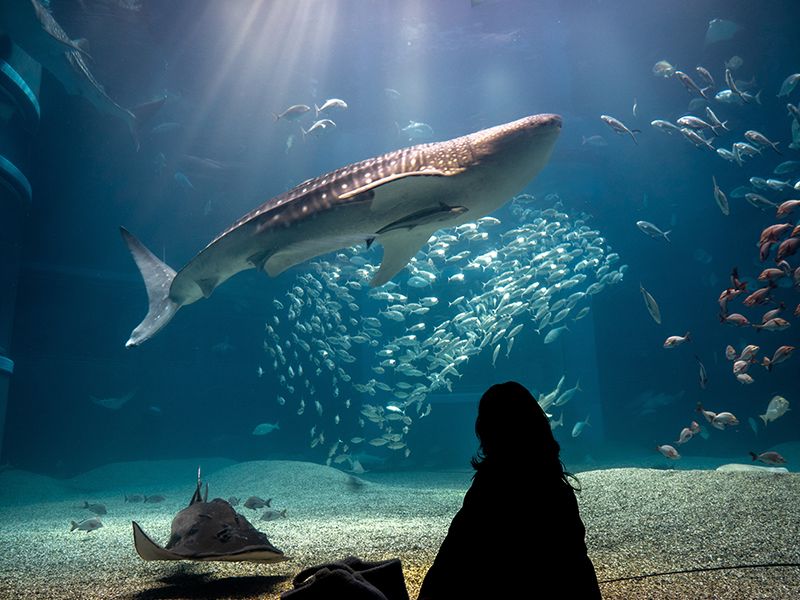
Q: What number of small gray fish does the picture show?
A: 7